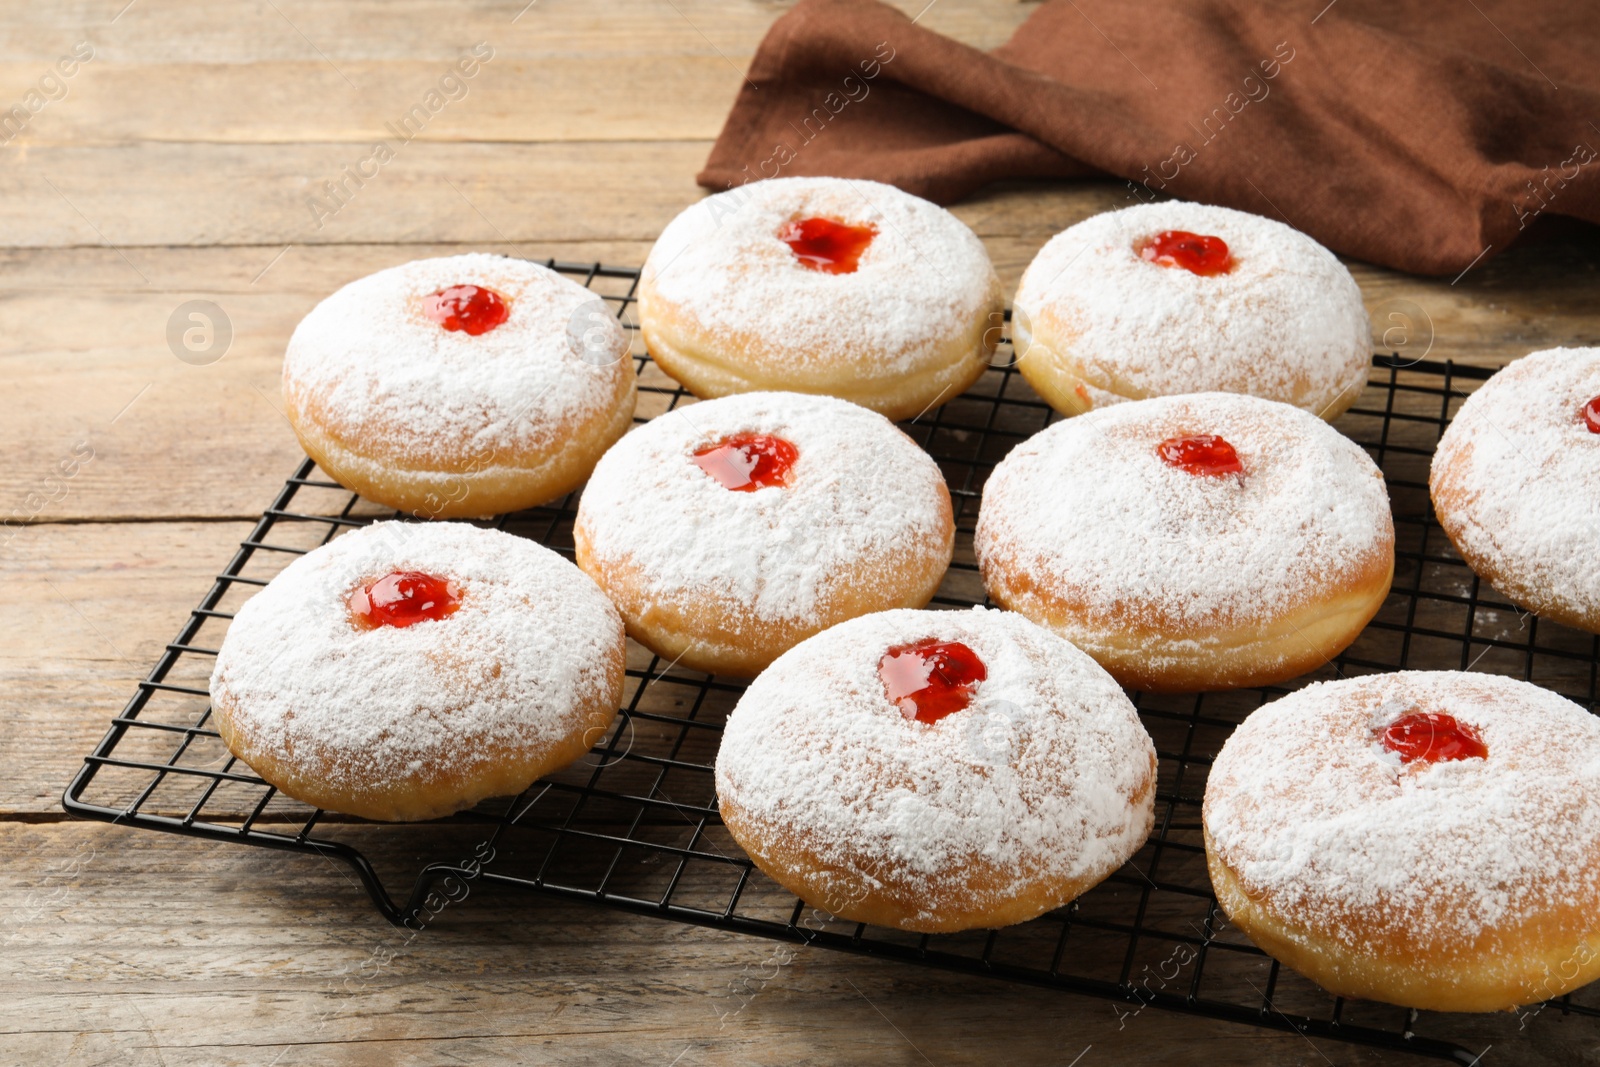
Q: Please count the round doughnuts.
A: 9